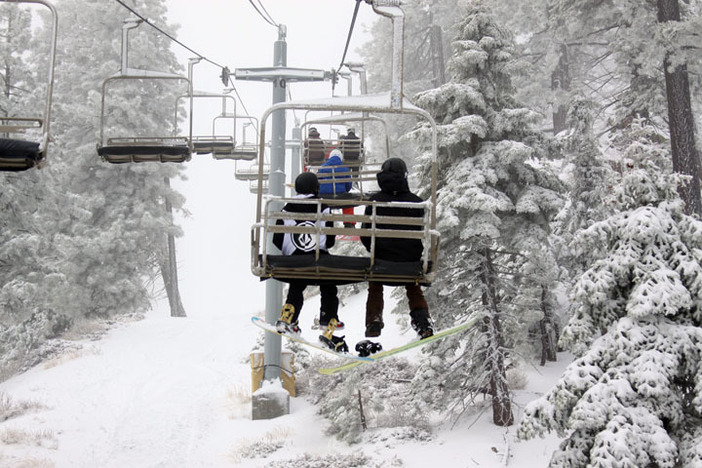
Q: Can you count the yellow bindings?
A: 2